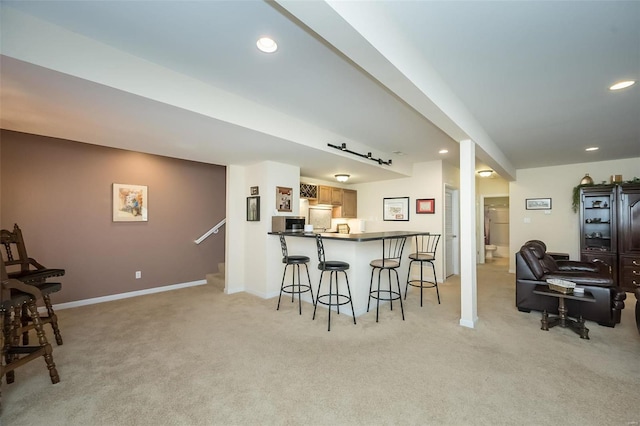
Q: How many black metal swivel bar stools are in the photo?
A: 4